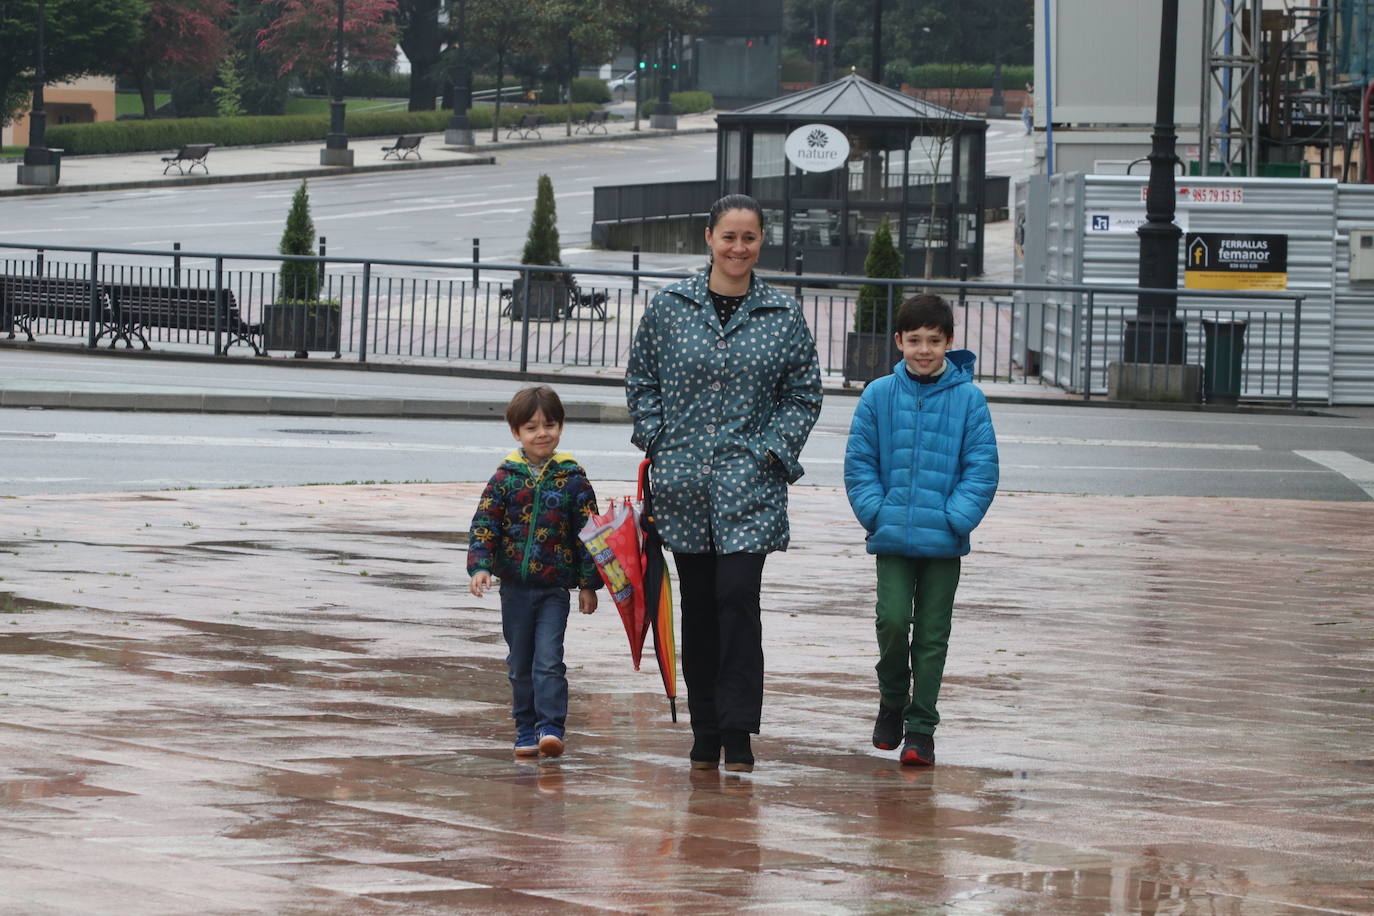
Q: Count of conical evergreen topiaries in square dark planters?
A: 3